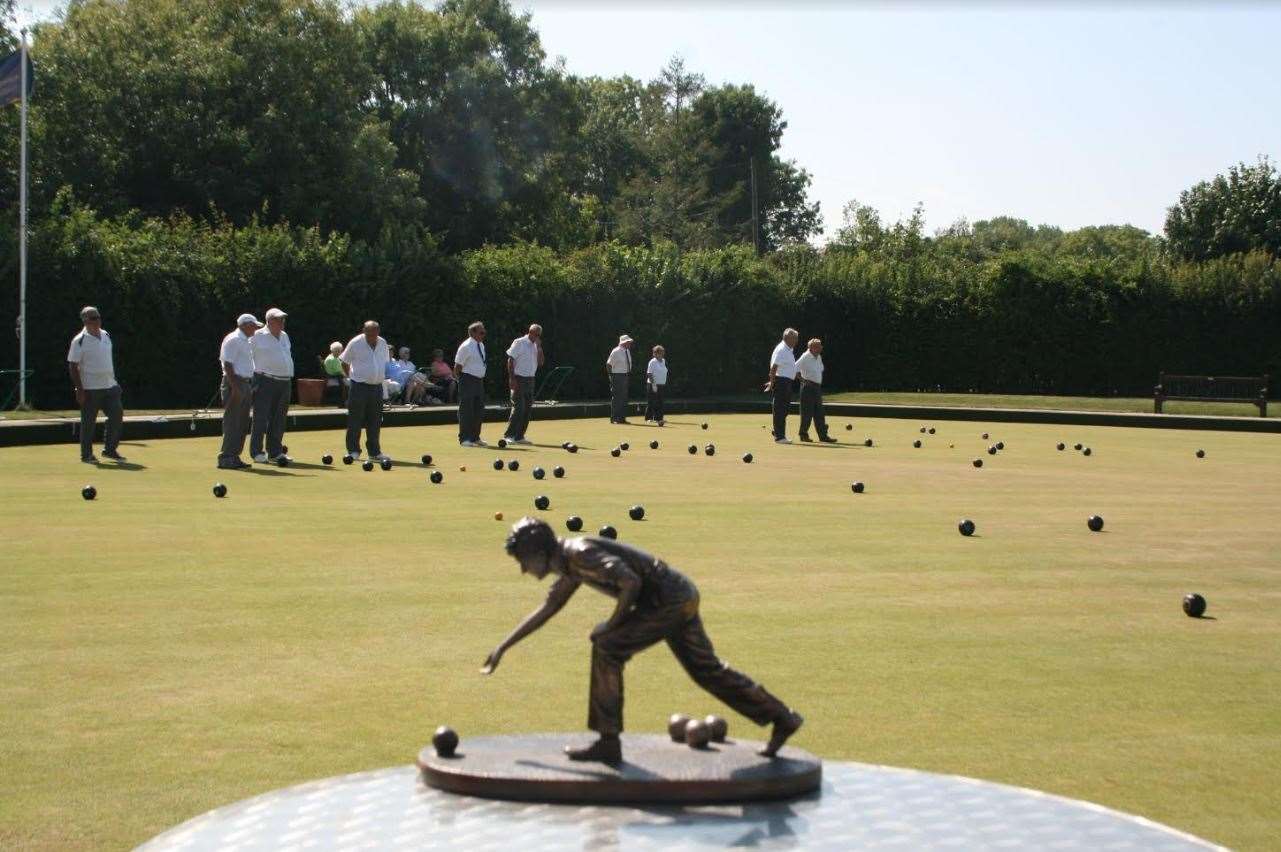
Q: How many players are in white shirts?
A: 10